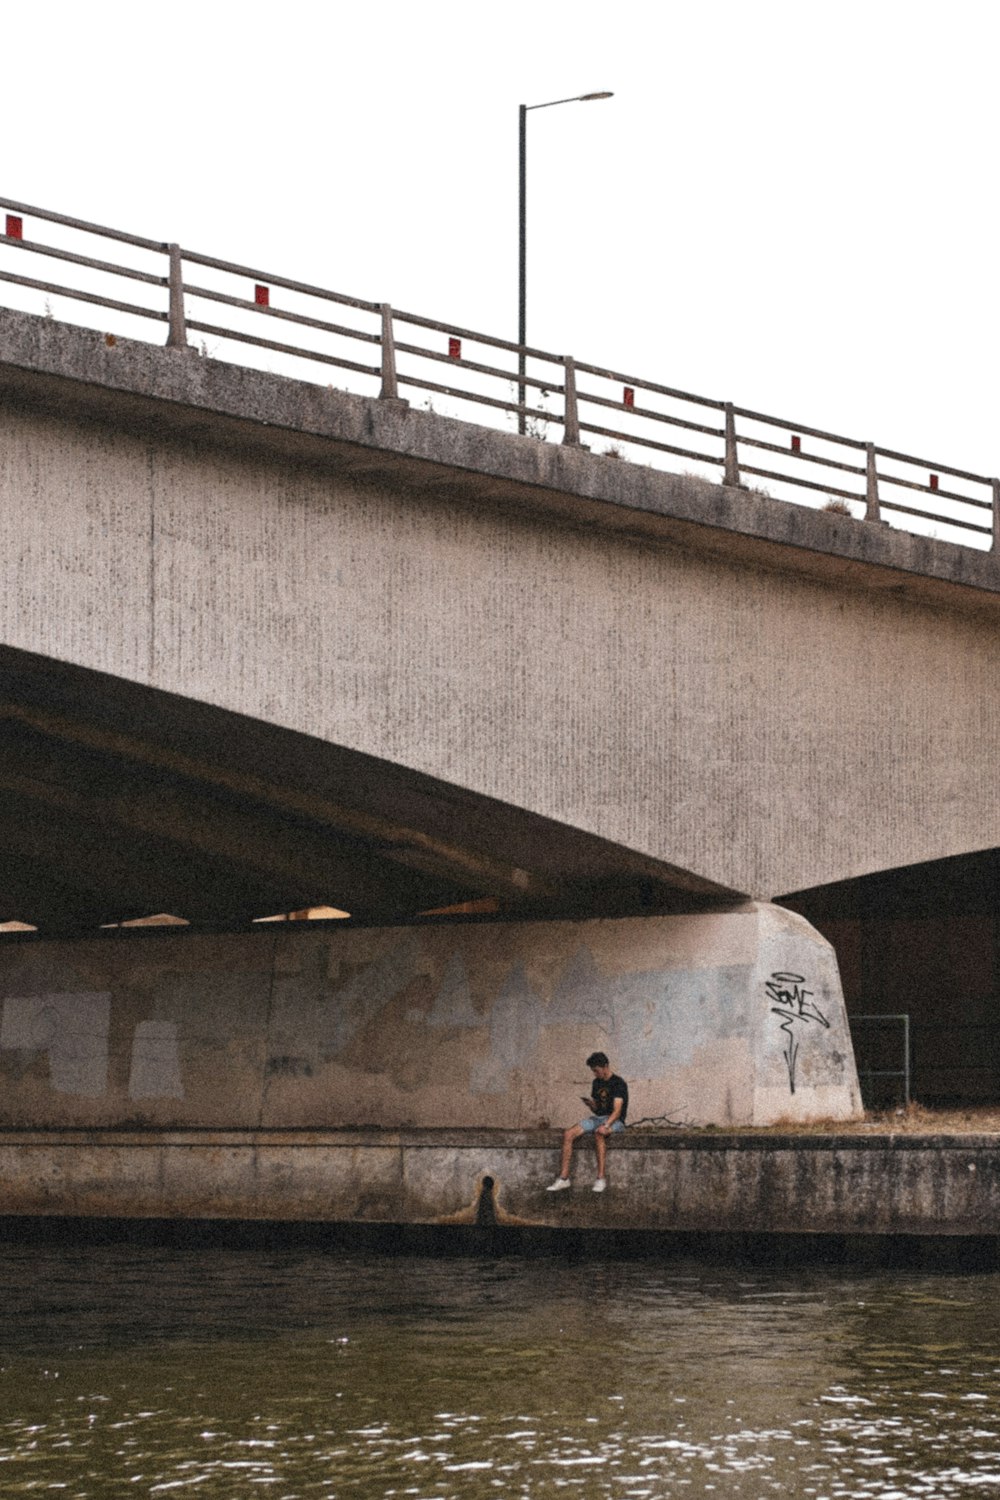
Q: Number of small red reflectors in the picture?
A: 6